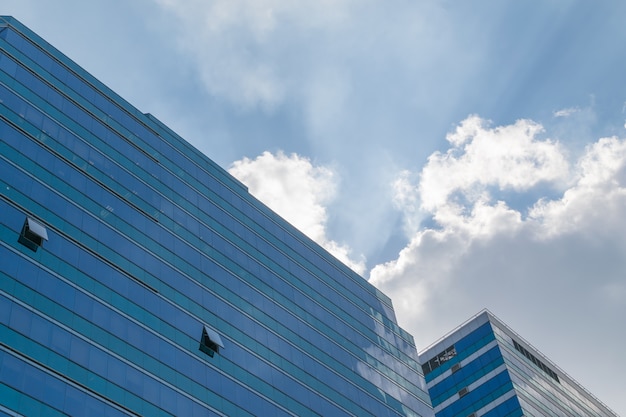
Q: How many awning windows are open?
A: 2